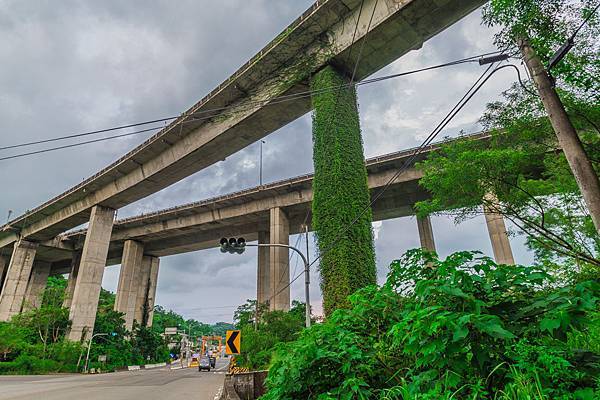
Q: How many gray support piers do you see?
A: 11